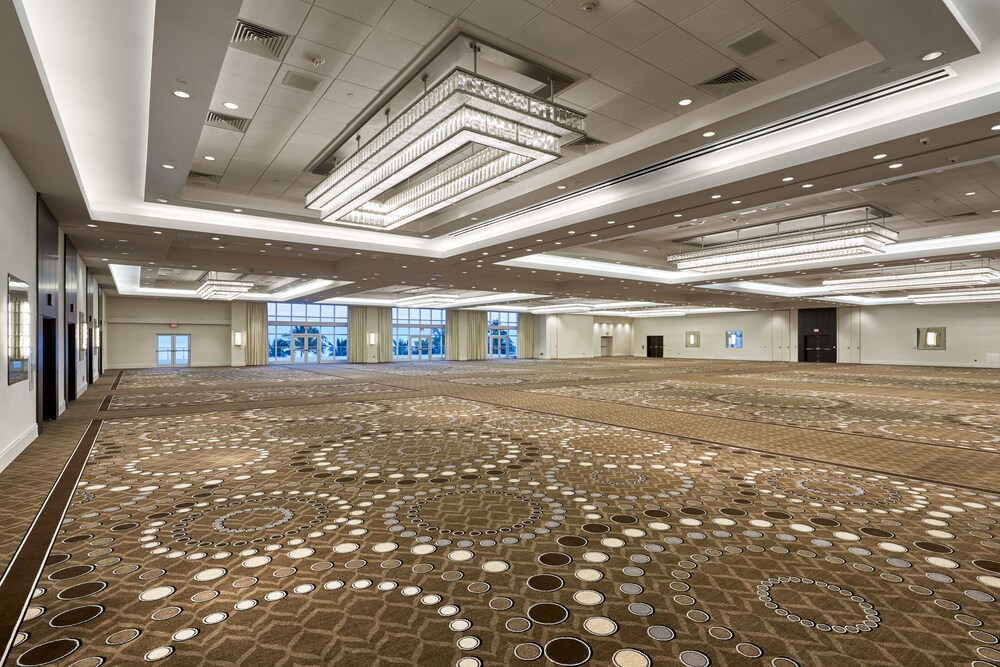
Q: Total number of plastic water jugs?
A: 0